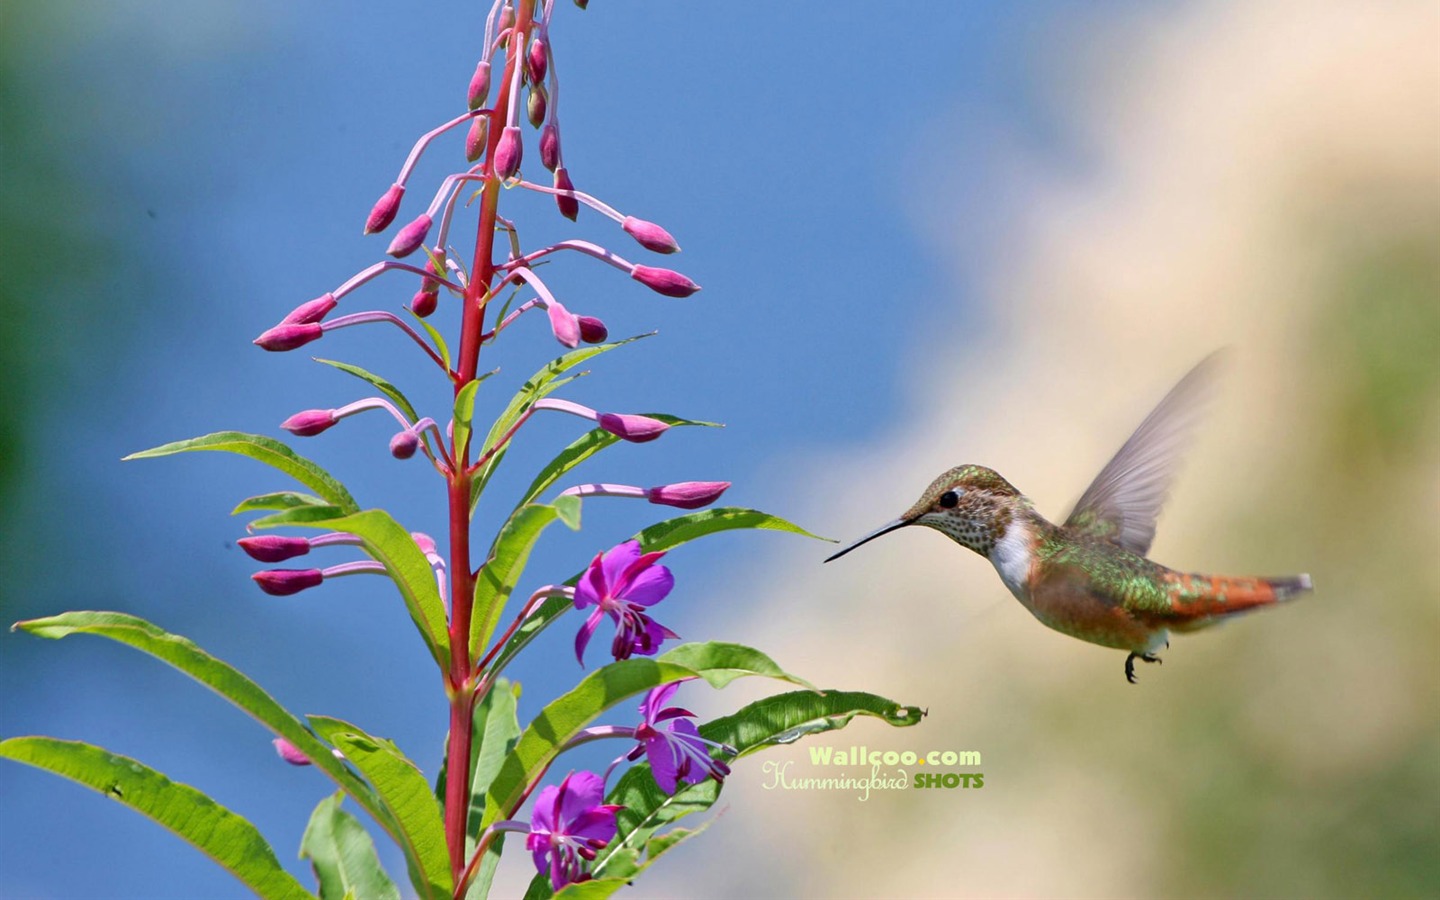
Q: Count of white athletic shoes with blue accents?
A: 0